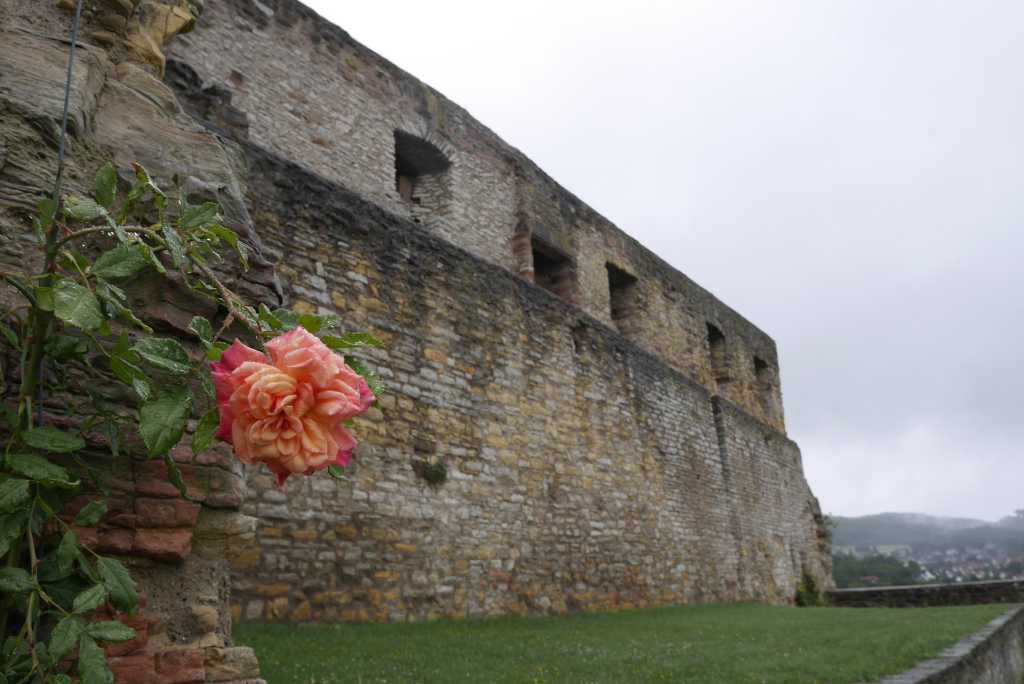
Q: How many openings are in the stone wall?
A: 5